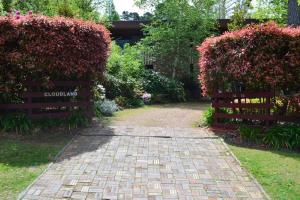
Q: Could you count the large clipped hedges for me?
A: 2